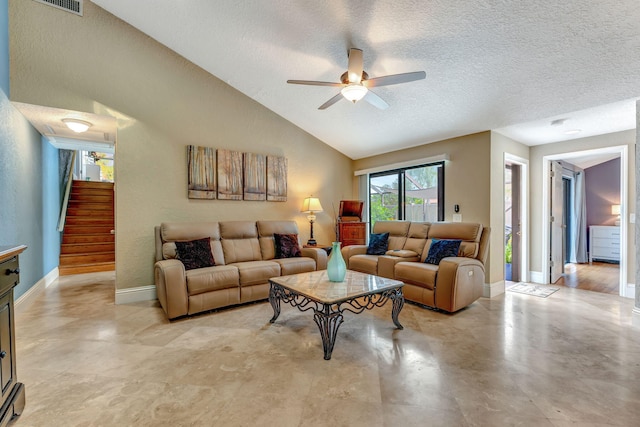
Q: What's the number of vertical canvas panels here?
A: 4